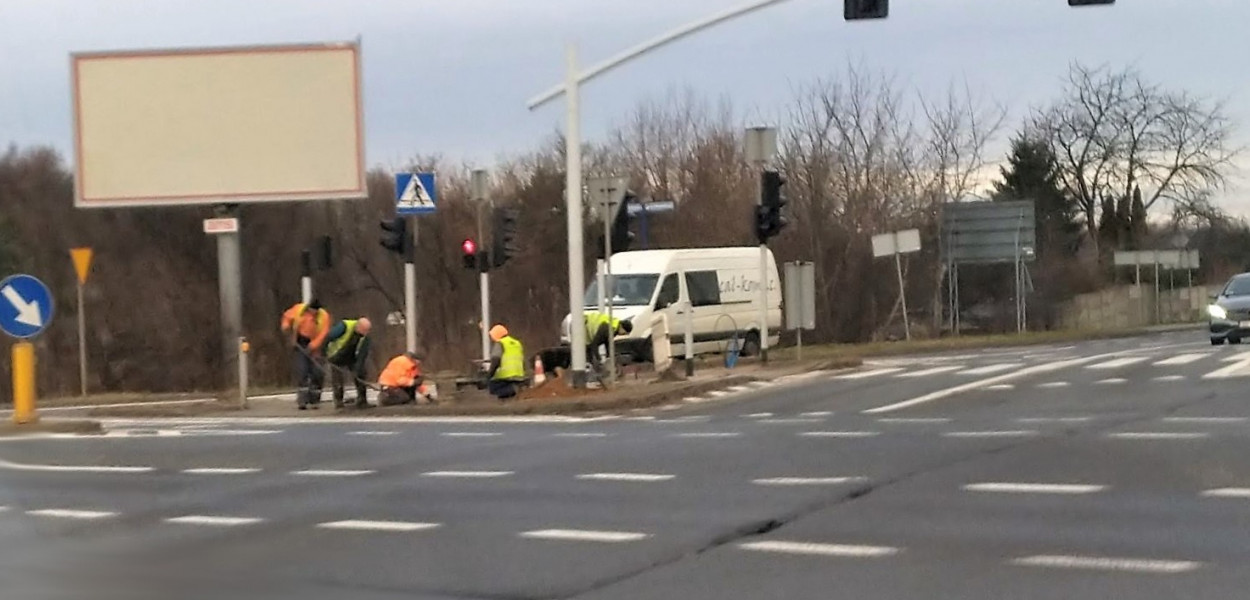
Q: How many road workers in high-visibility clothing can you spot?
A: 5